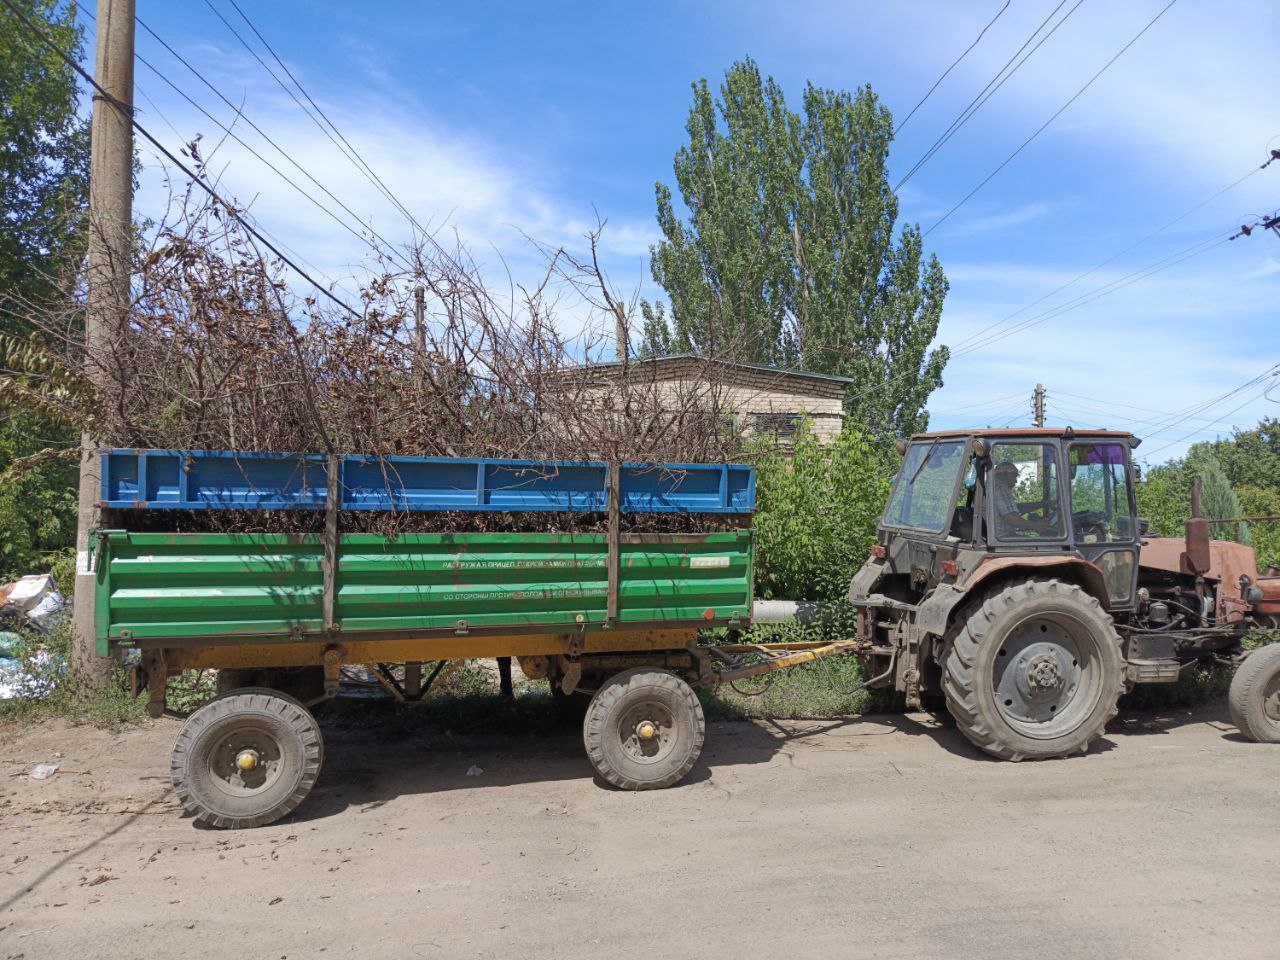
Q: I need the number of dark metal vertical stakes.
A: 2